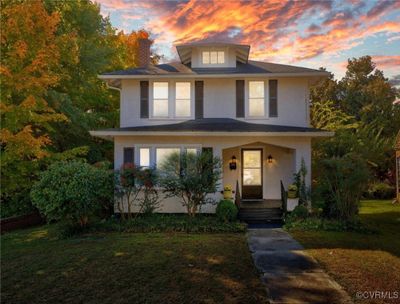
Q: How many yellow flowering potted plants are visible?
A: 2